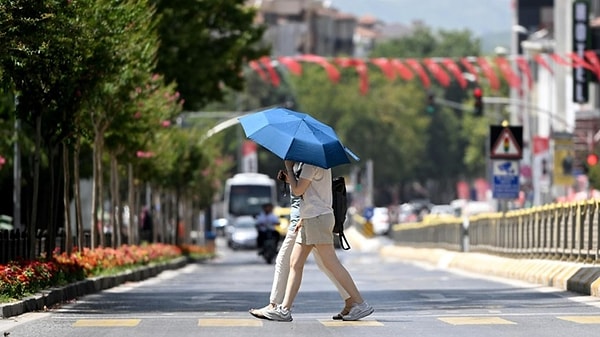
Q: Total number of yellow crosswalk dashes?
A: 5